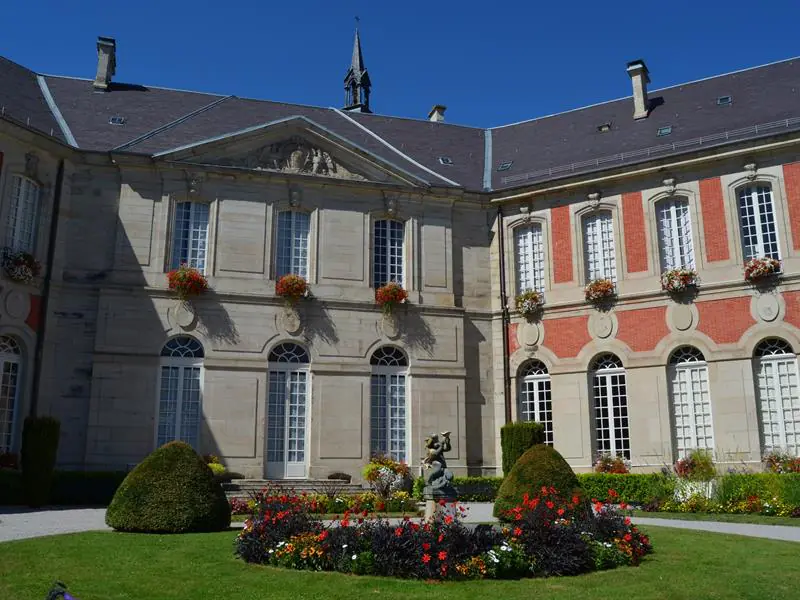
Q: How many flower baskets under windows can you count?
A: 8